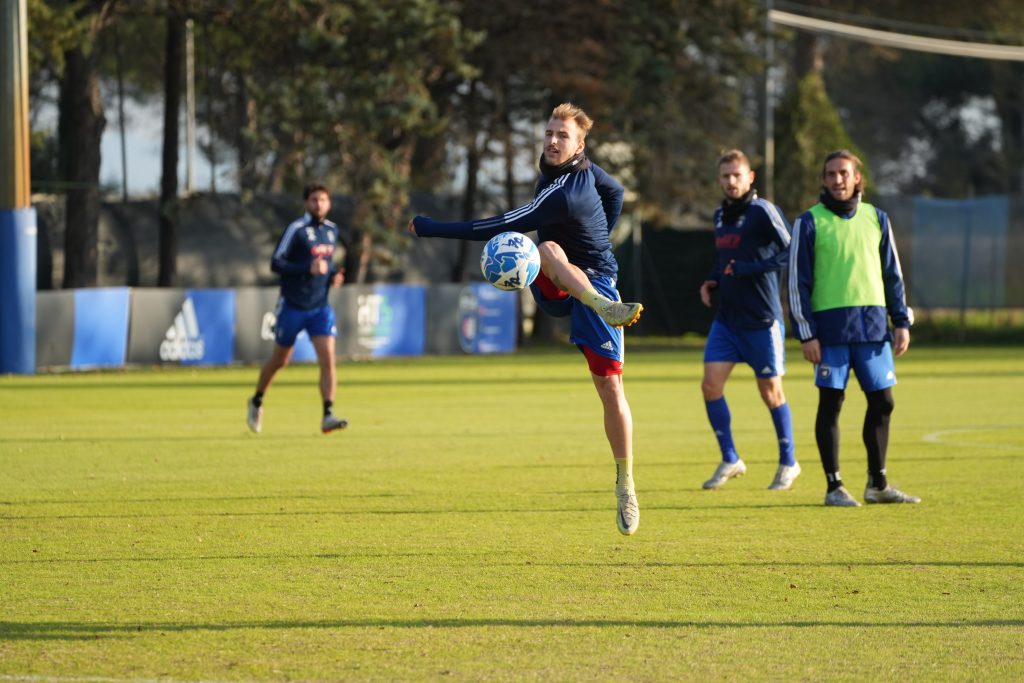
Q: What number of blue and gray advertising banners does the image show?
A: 5